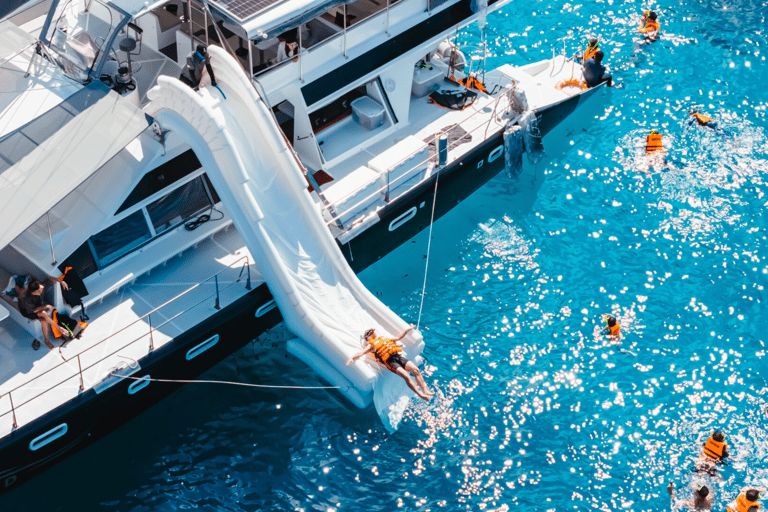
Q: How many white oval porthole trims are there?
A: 6